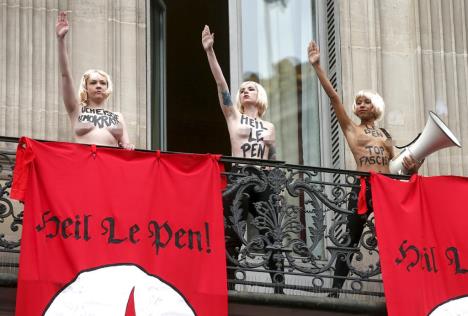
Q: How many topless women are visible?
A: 3